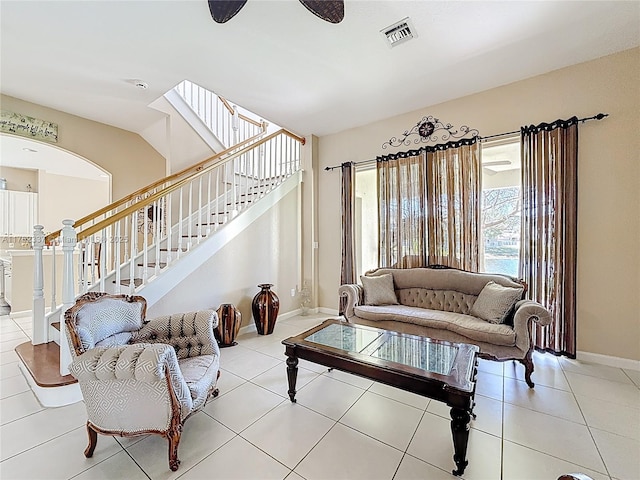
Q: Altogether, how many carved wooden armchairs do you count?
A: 1